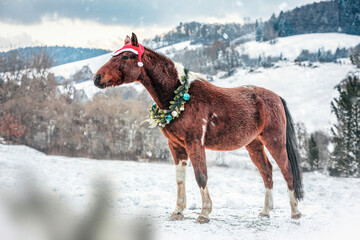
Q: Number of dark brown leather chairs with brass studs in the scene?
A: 0